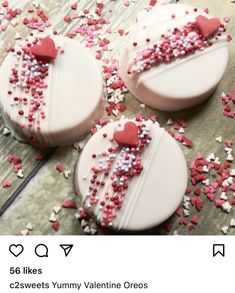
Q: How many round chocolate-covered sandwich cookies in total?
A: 3